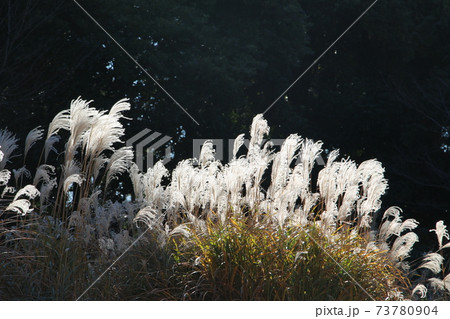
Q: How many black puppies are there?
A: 0